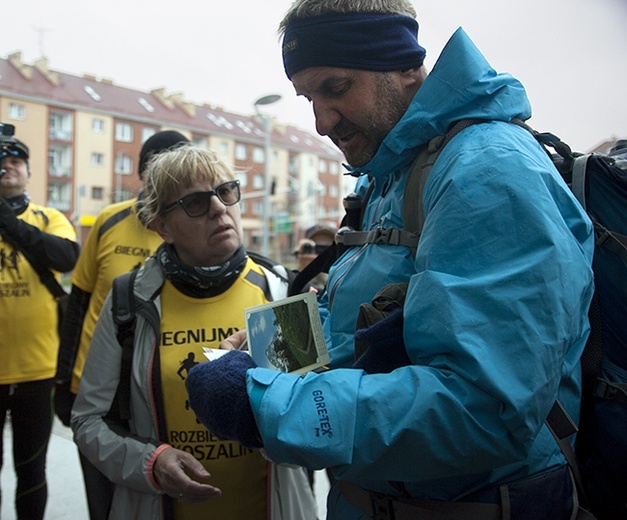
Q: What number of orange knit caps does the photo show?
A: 0